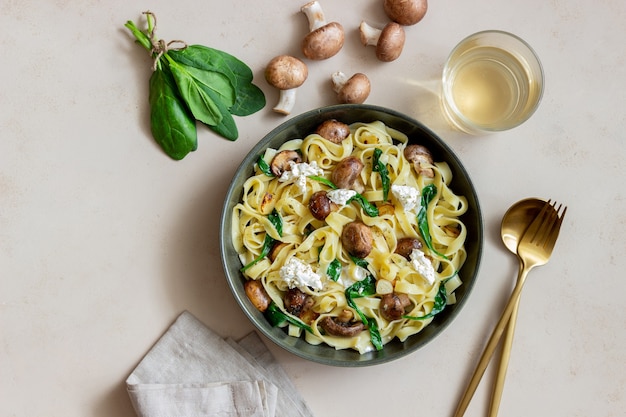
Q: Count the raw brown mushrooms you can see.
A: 5